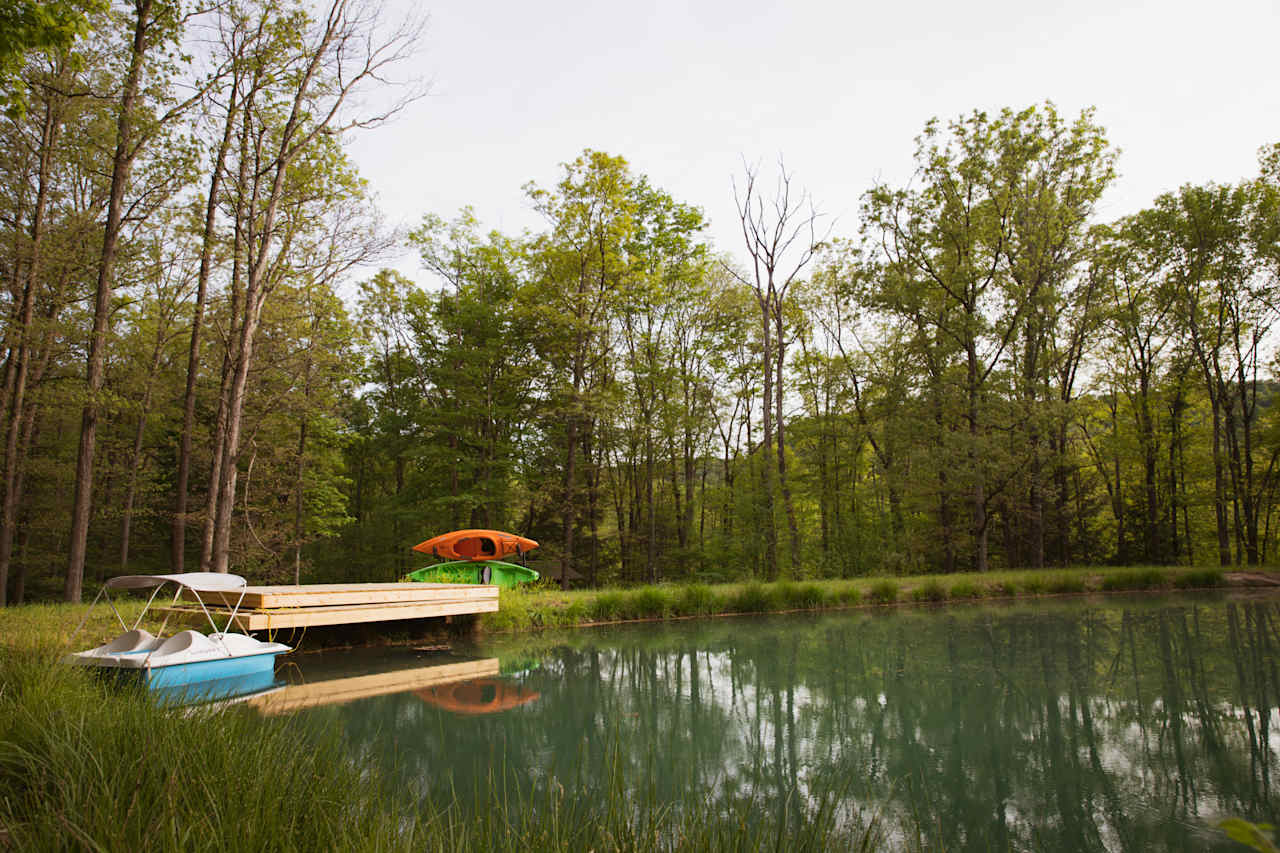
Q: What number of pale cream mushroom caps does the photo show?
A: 0